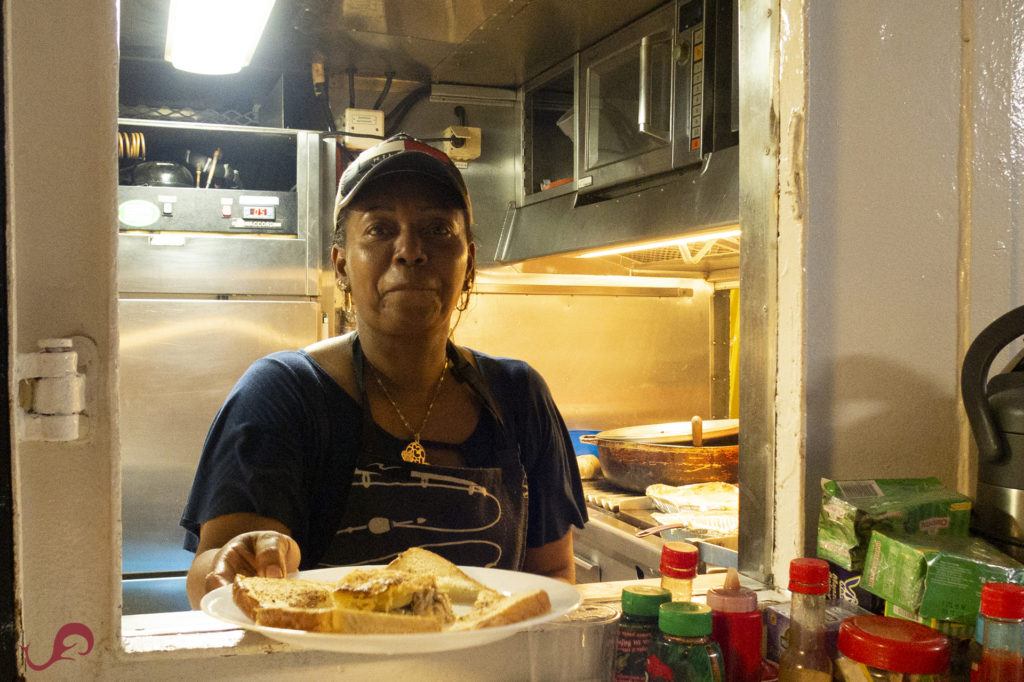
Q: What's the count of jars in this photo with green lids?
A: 2